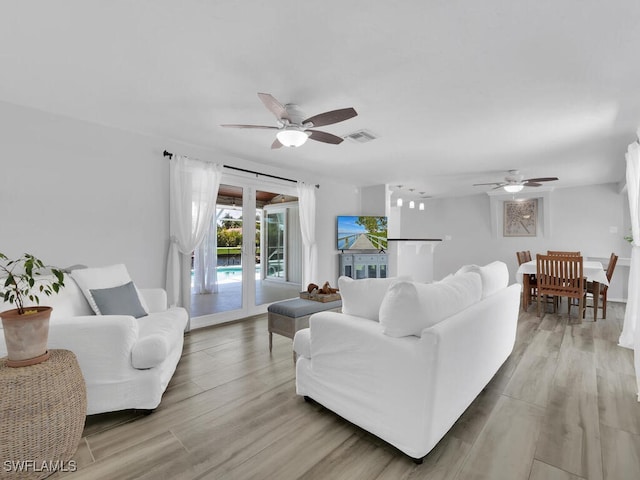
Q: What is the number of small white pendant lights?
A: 3